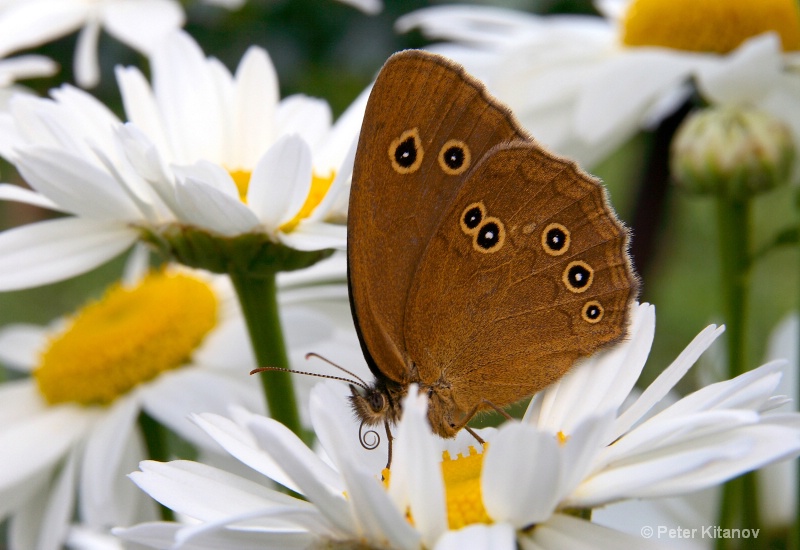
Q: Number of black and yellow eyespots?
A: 7